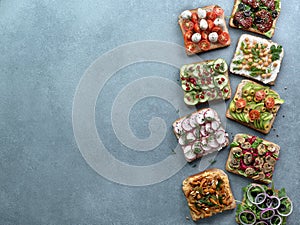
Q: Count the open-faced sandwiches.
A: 9